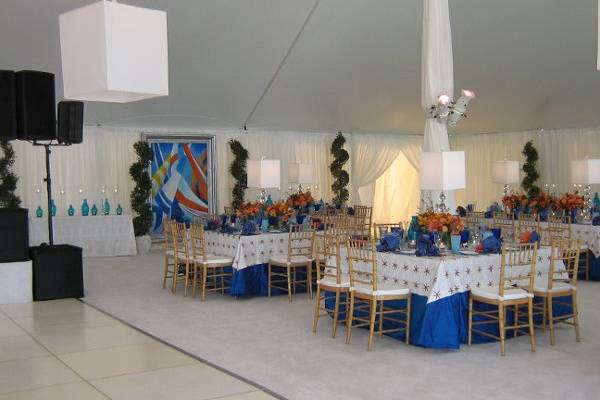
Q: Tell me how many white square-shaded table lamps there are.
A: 5